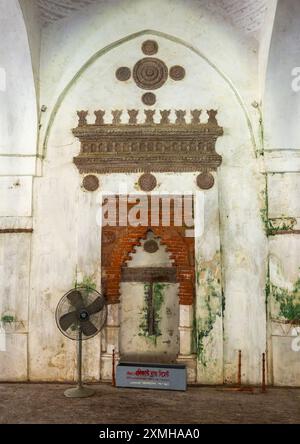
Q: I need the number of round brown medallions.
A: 9